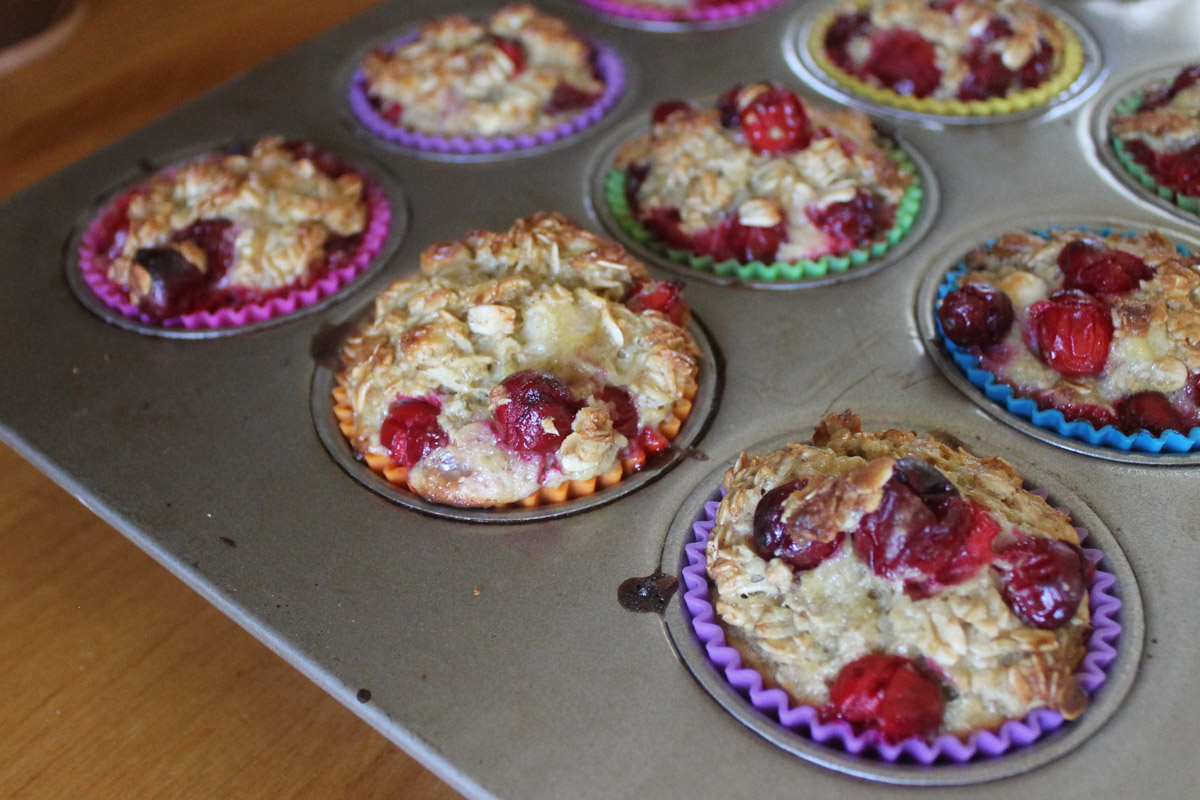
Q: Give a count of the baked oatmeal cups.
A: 9